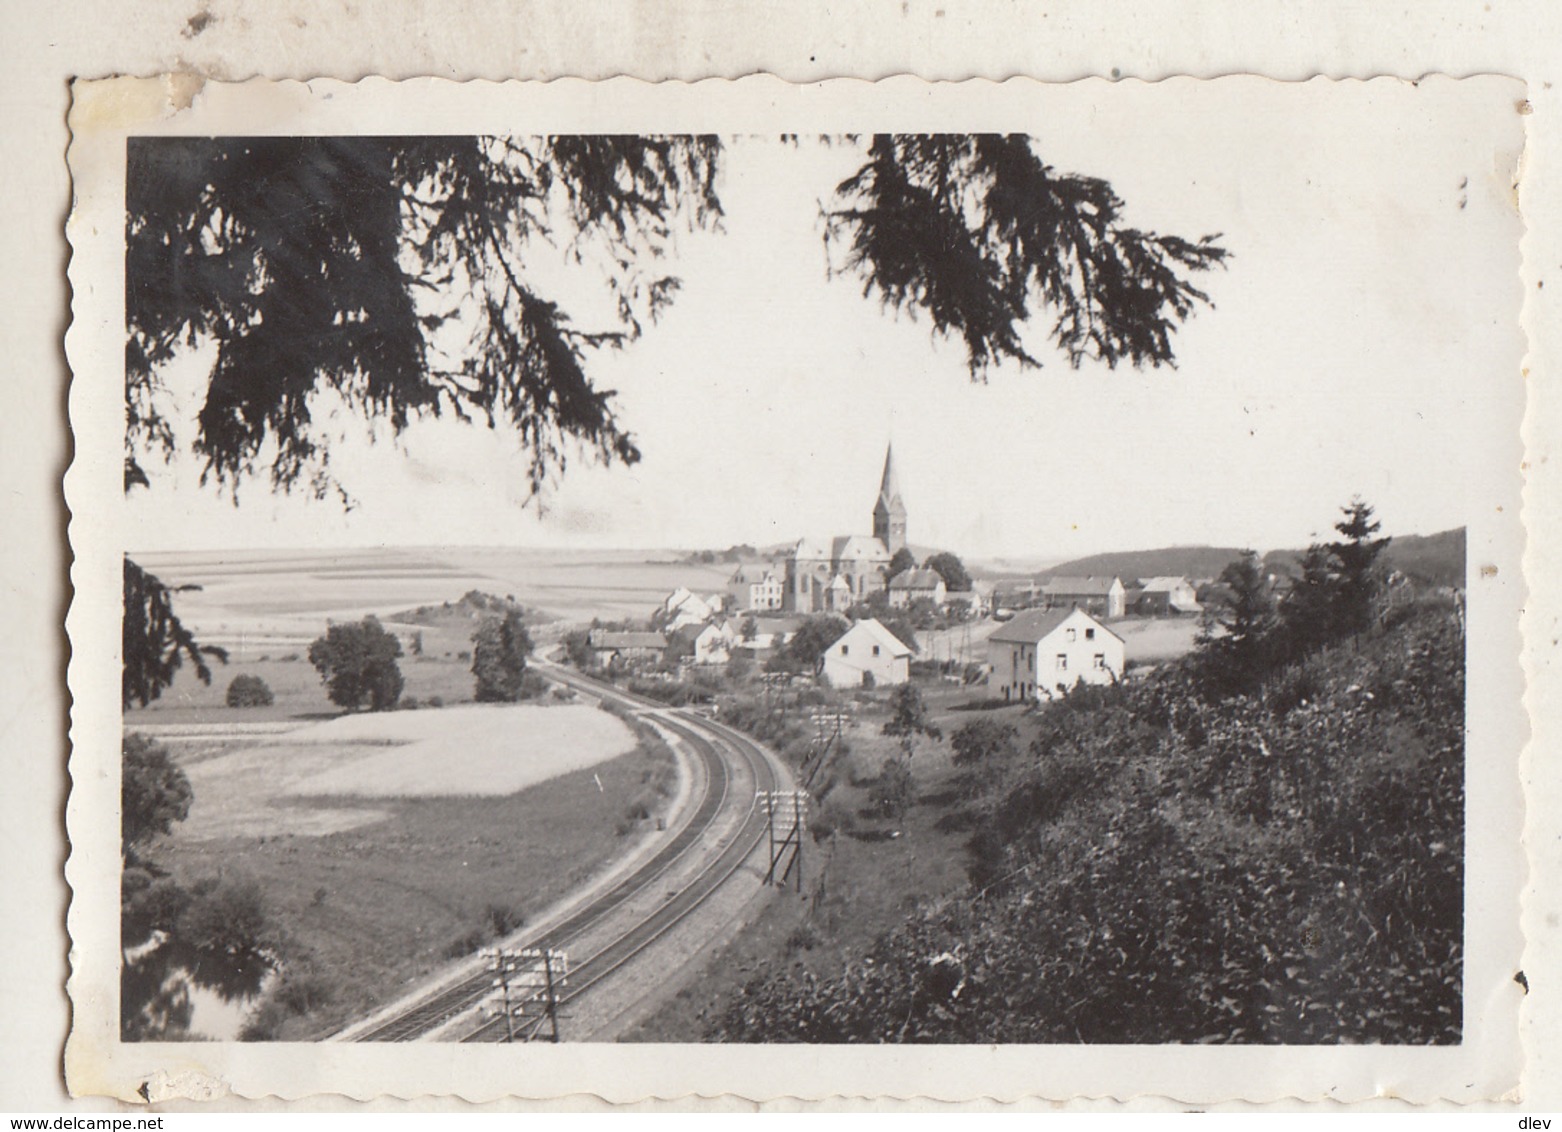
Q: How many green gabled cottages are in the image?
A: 0